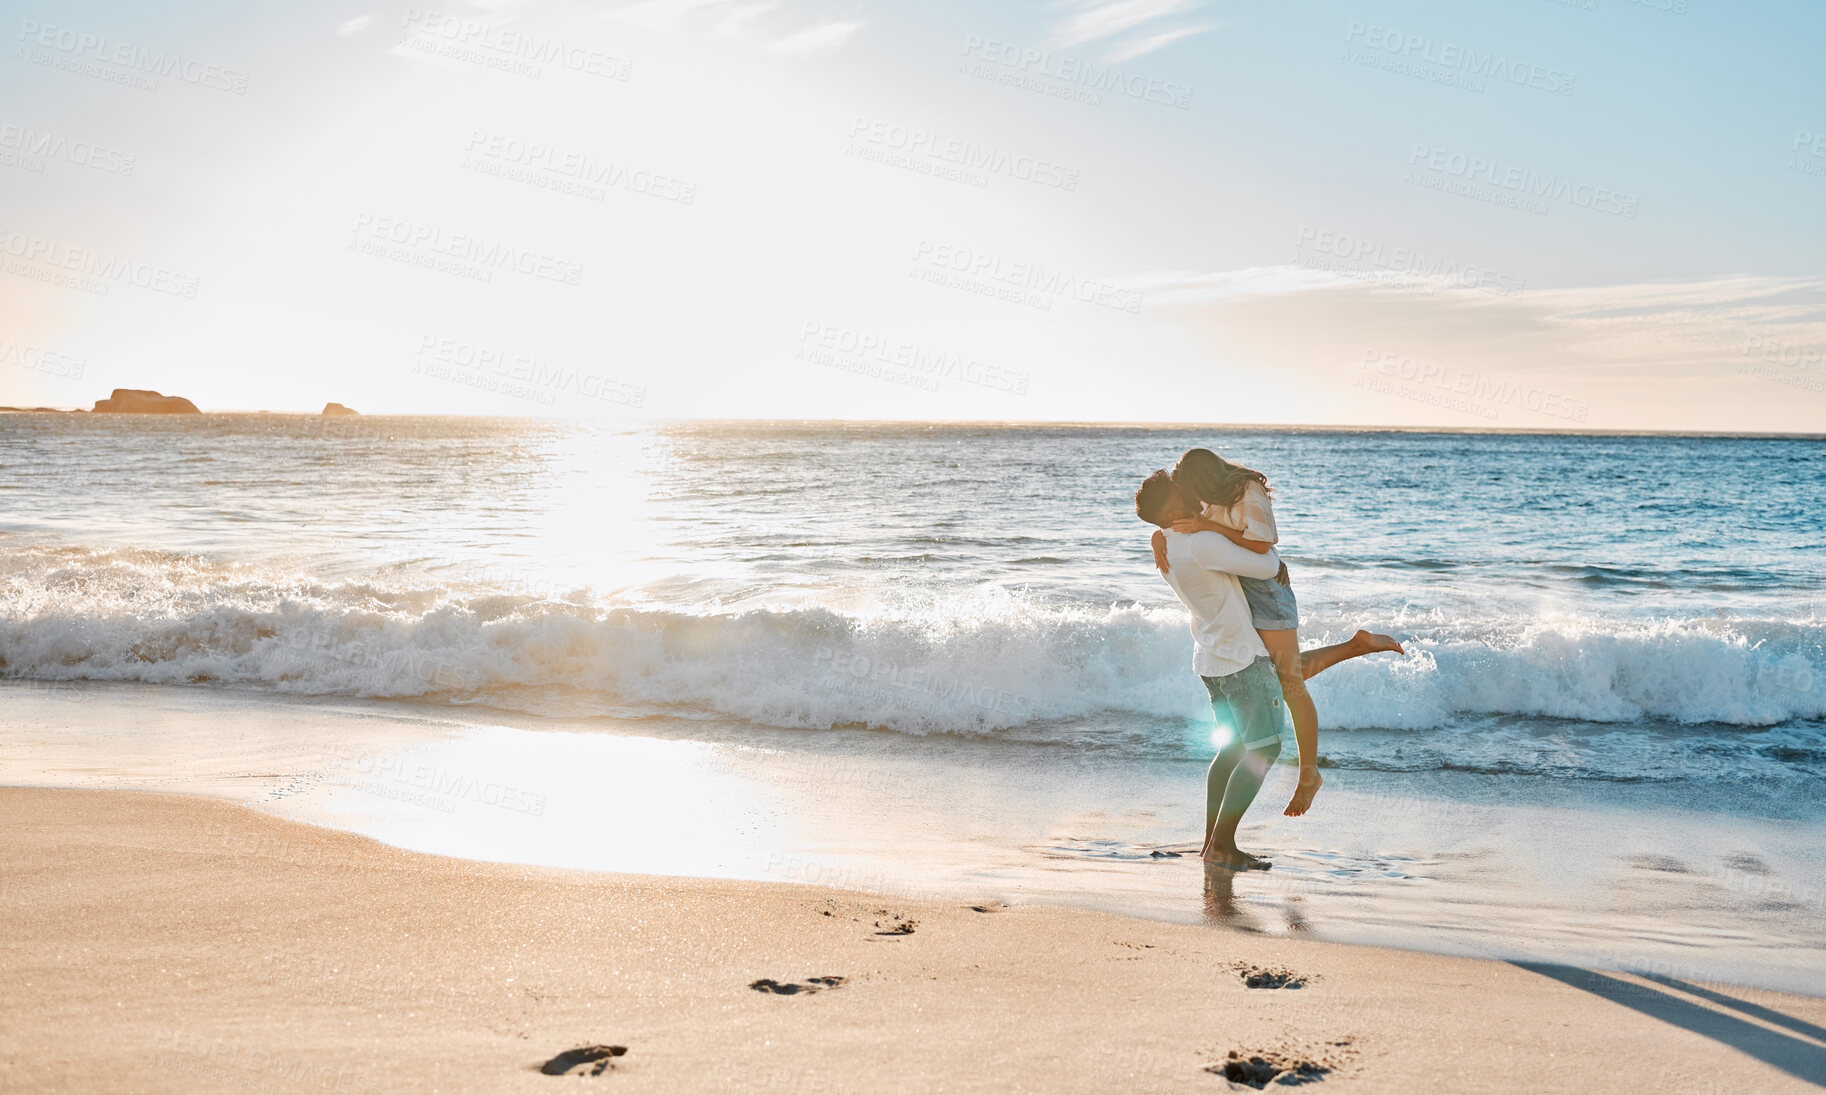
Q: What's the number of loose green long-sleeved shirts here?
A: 0